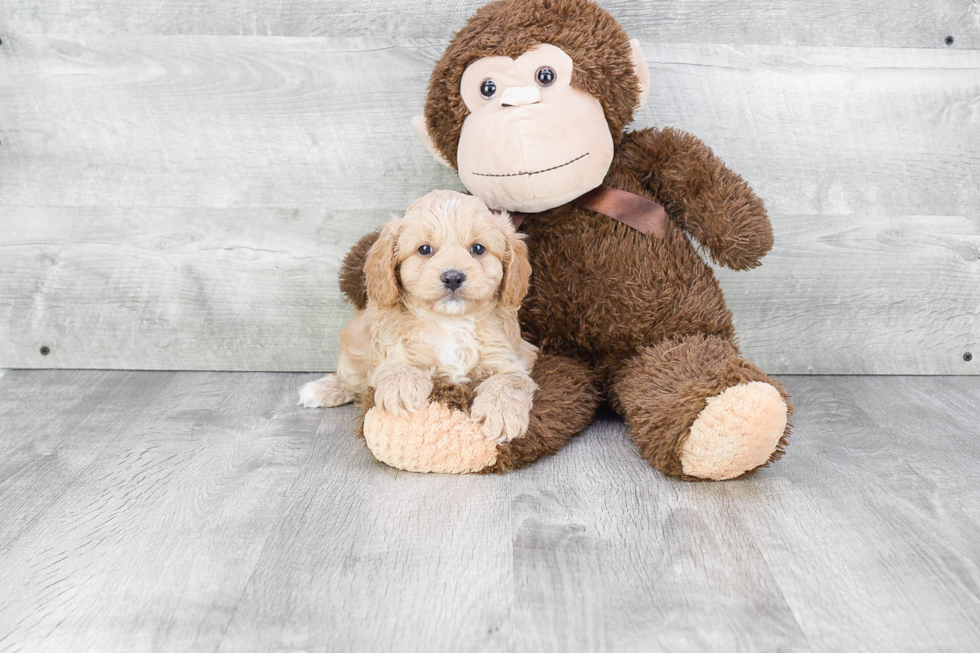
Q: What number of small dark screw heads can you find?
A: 3